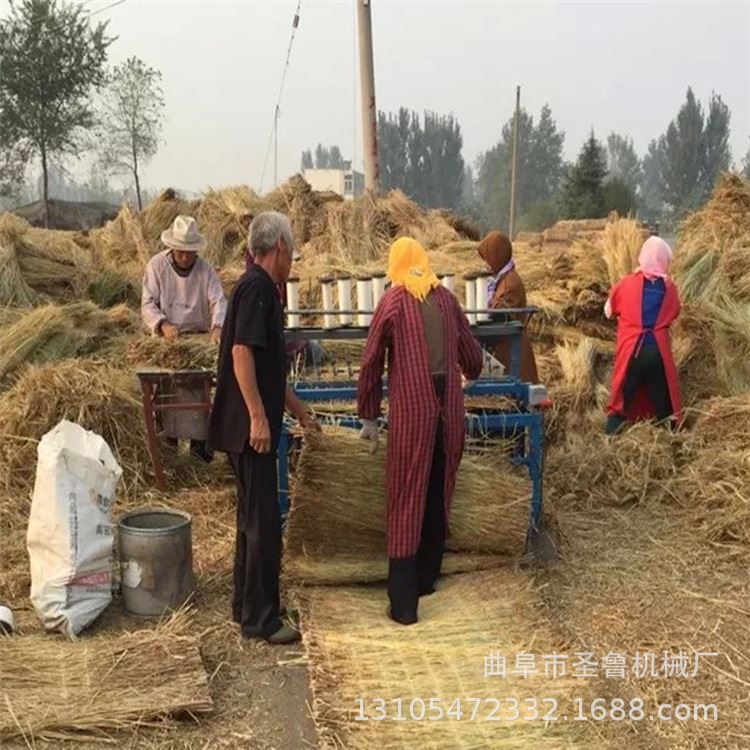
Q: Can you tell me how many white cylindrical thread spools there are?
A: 8